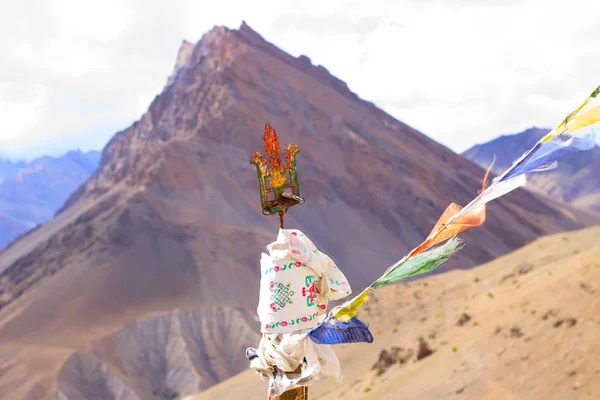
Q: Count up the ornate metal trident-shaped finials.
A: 1